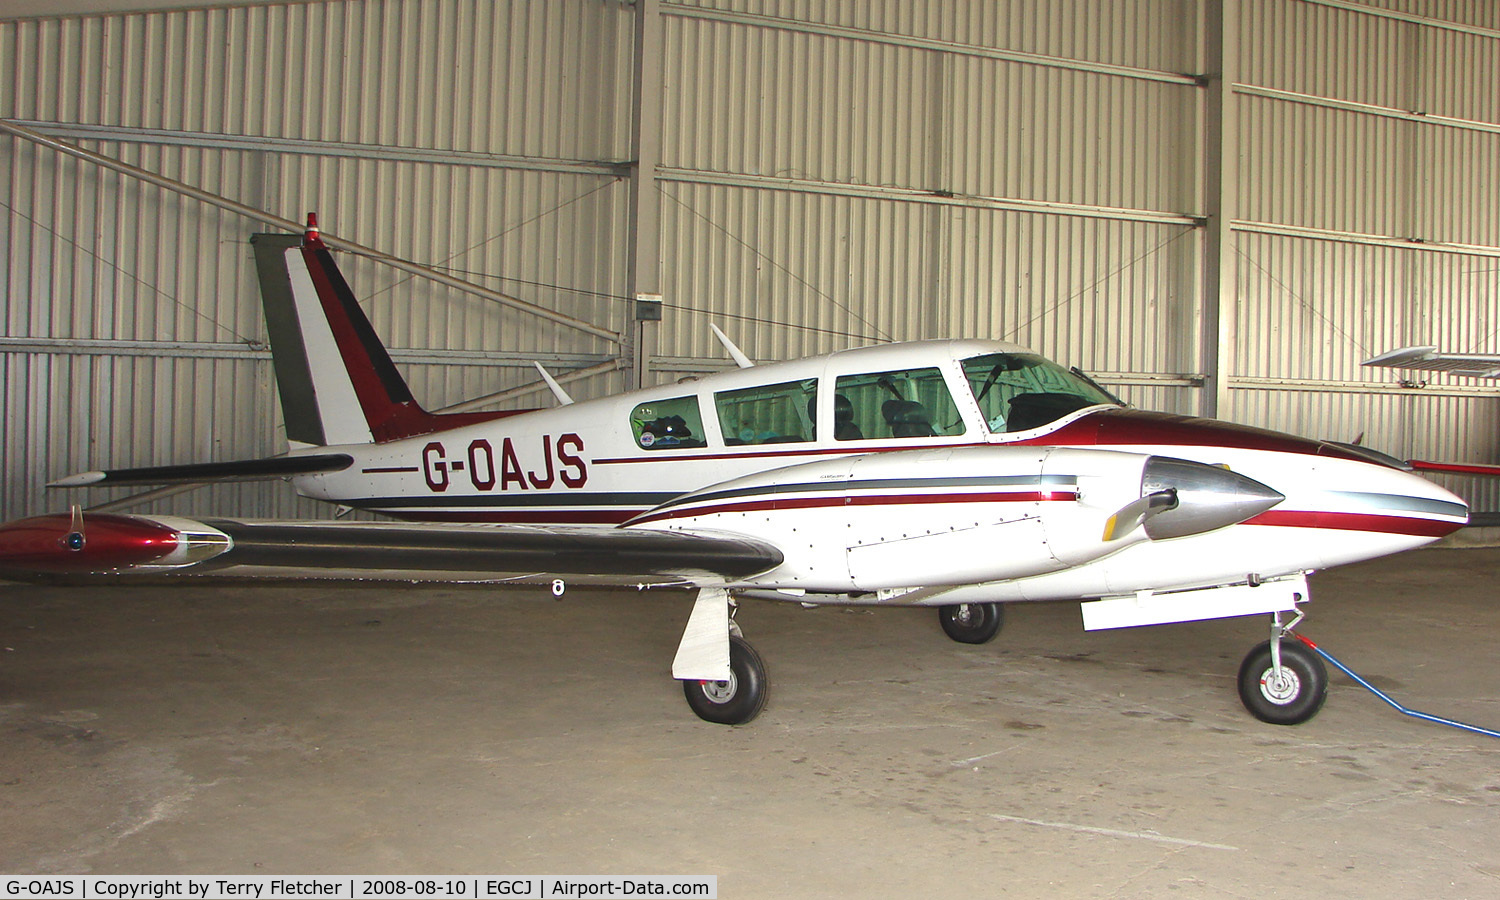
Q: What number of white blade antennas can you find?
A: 2